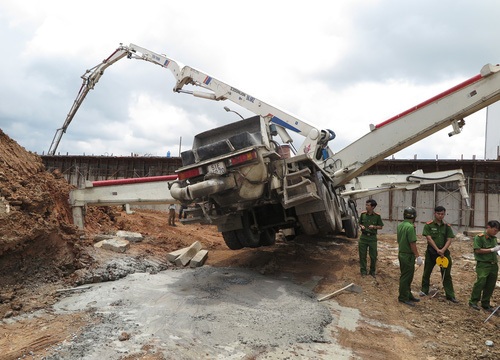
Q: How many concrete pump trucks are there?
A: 1